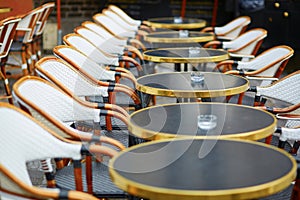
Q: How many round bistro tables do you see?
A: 6